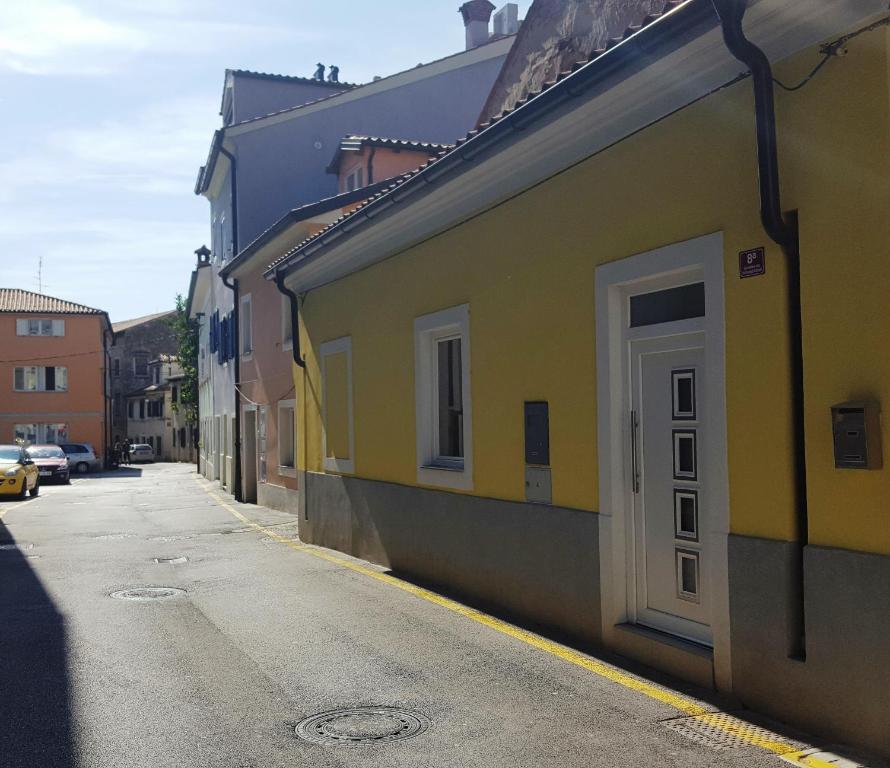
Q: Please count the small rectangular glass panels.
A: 4